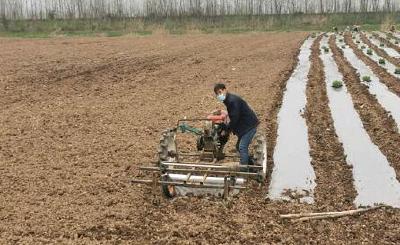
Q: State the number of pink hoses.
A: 0